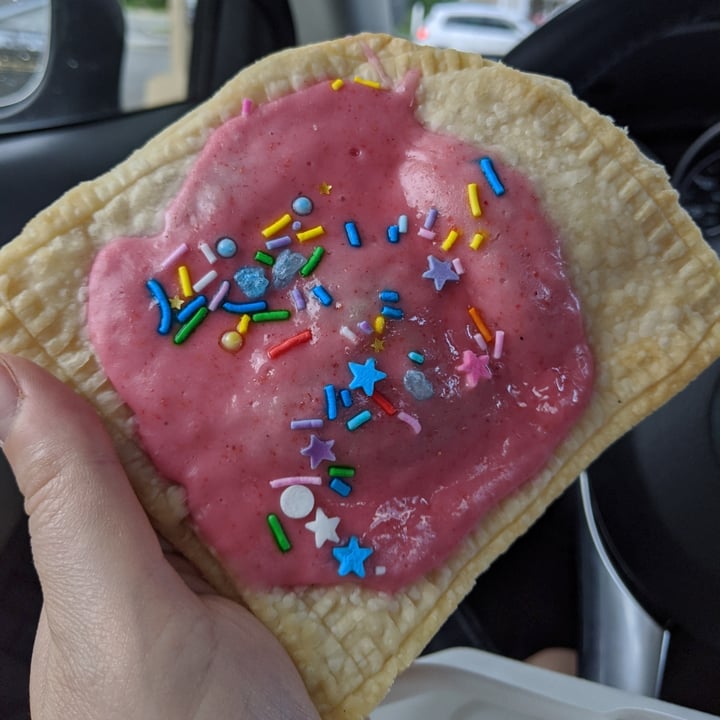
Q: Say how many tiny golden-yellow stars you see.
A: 3